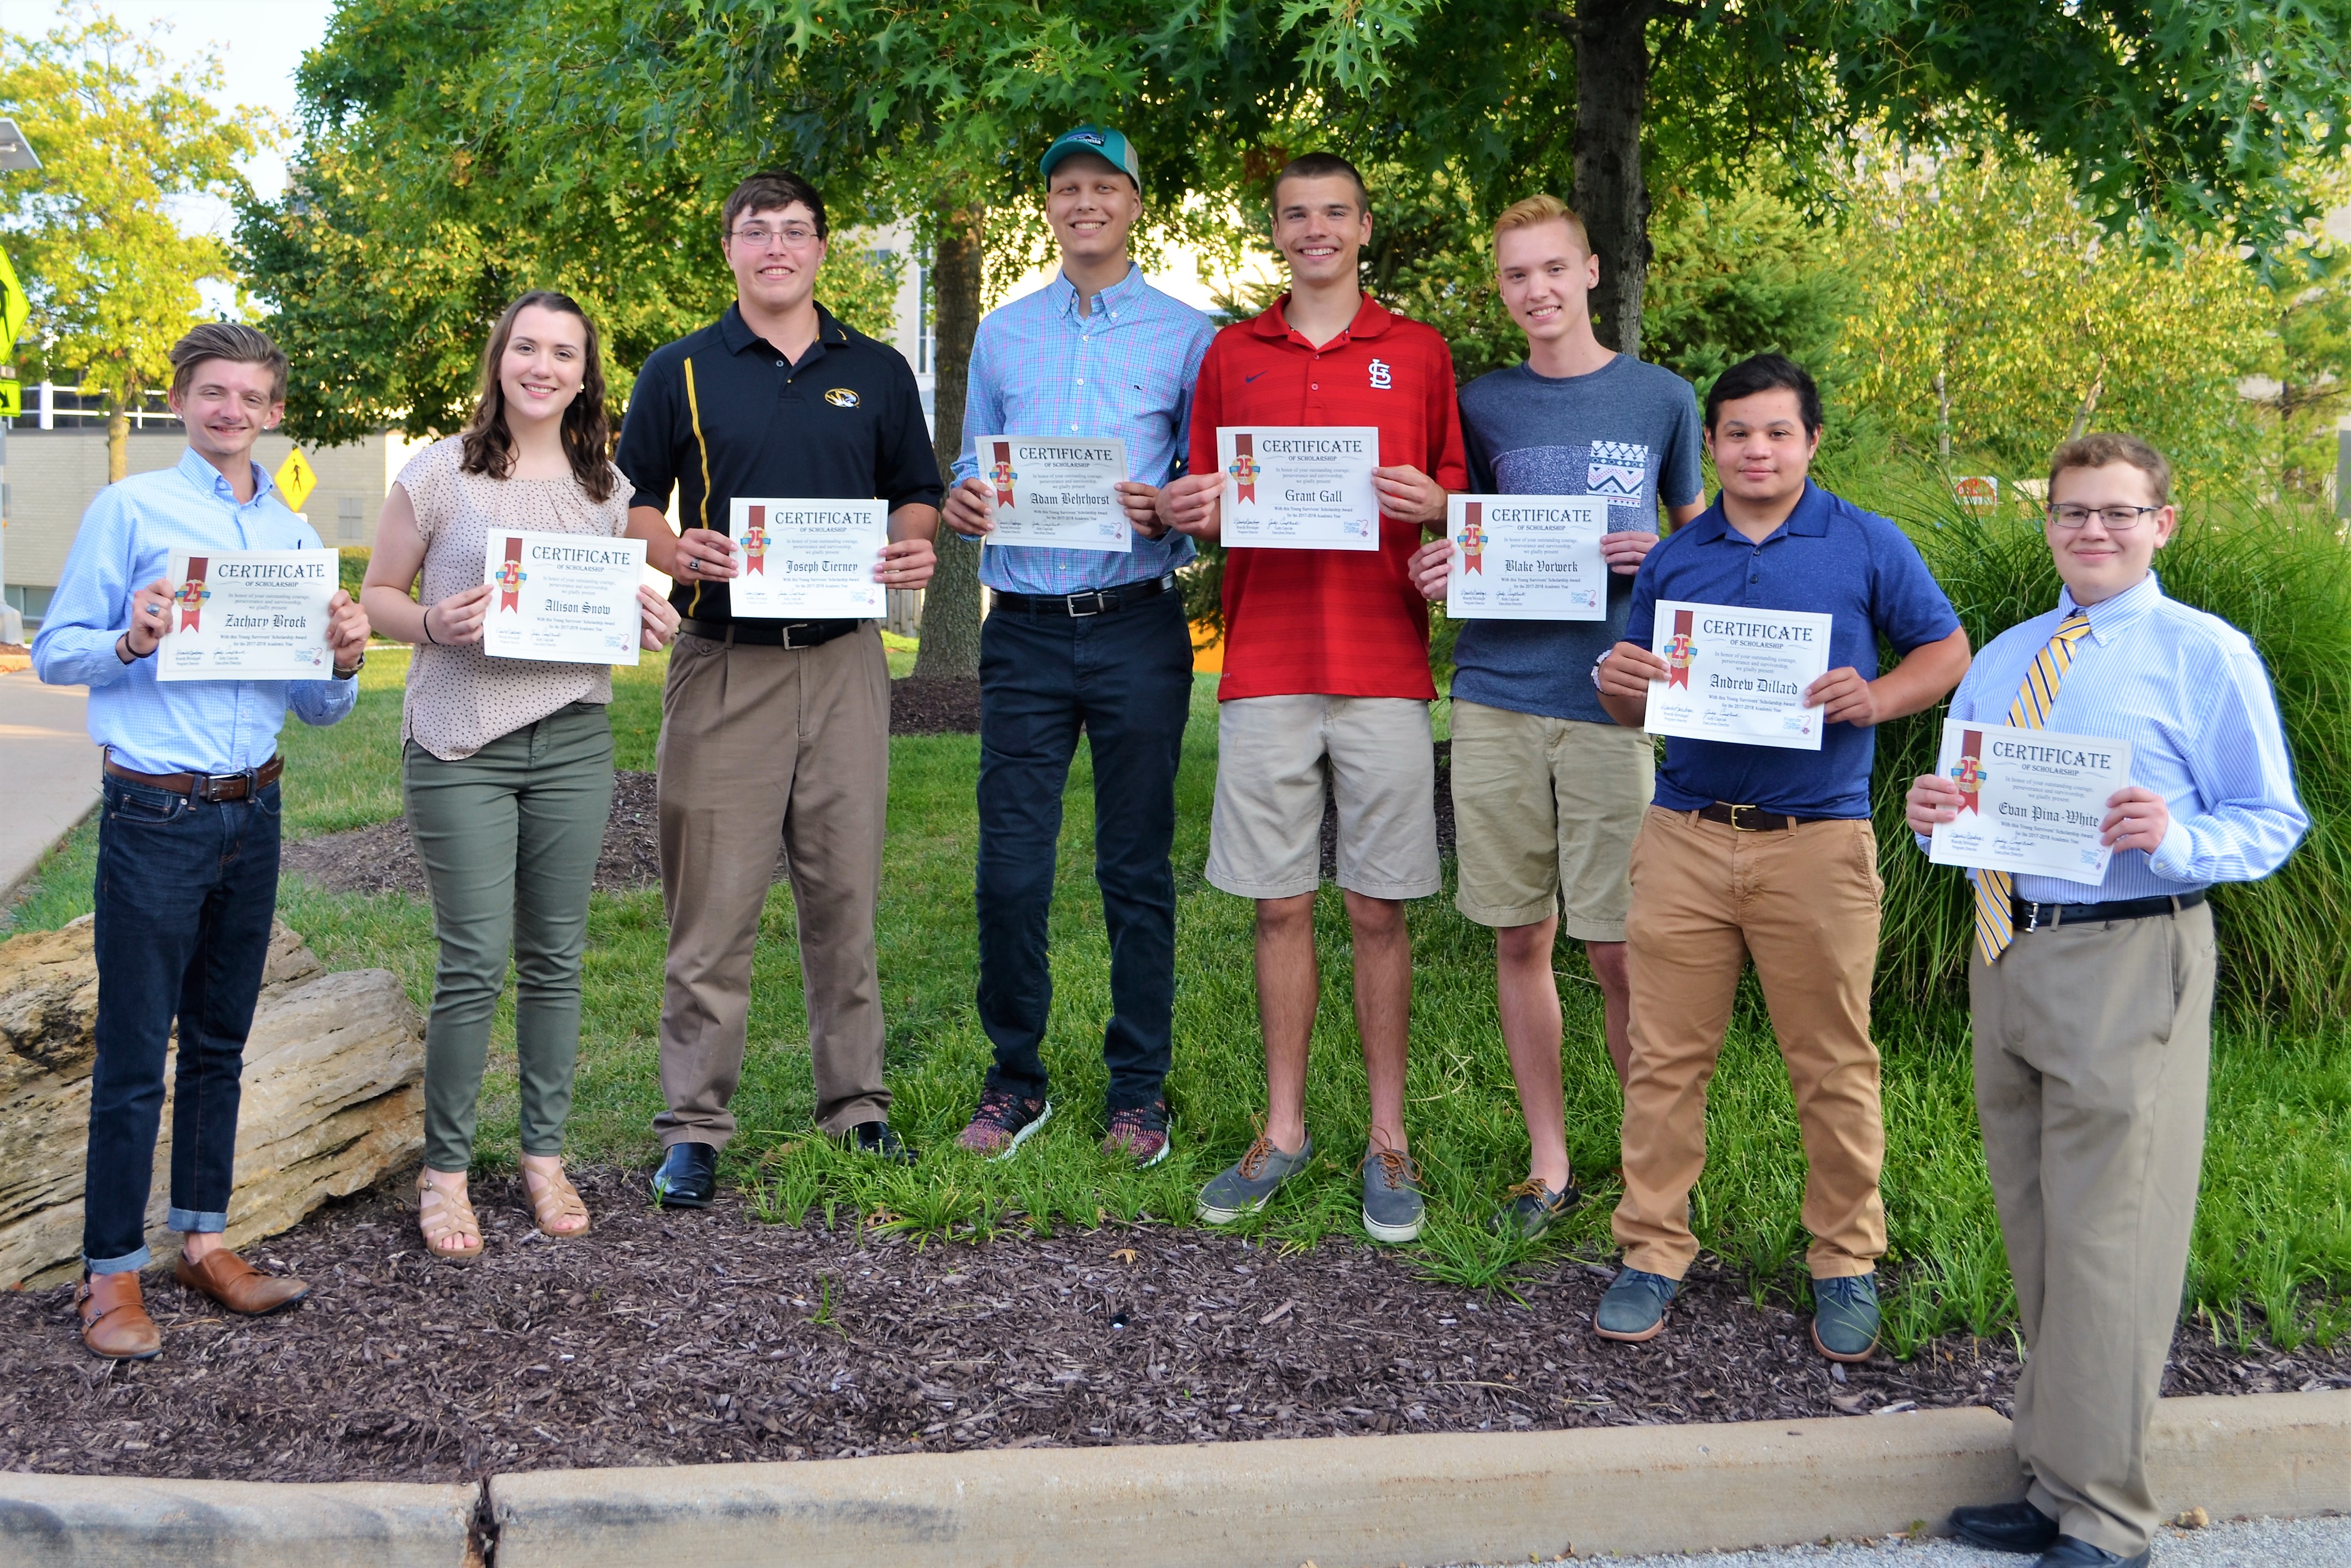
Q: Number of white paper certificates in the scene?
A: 8